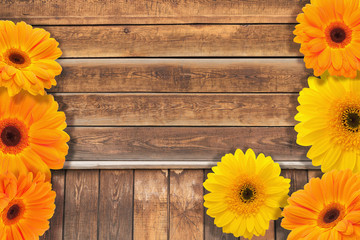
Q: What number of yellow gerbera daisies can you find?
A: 2